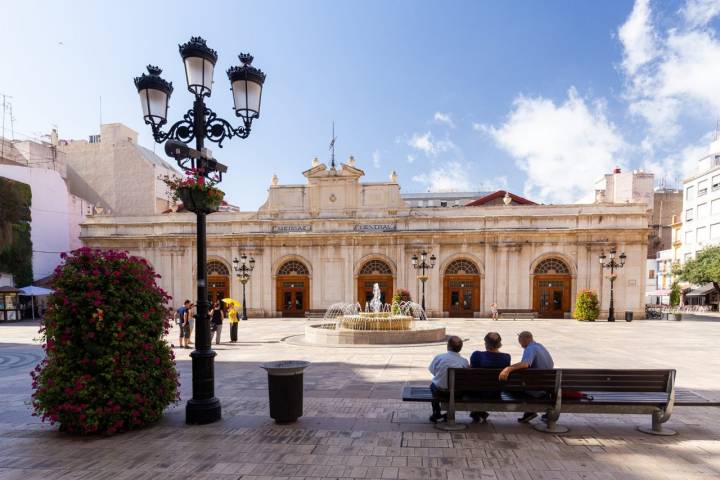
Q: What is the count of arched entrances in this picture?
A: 5